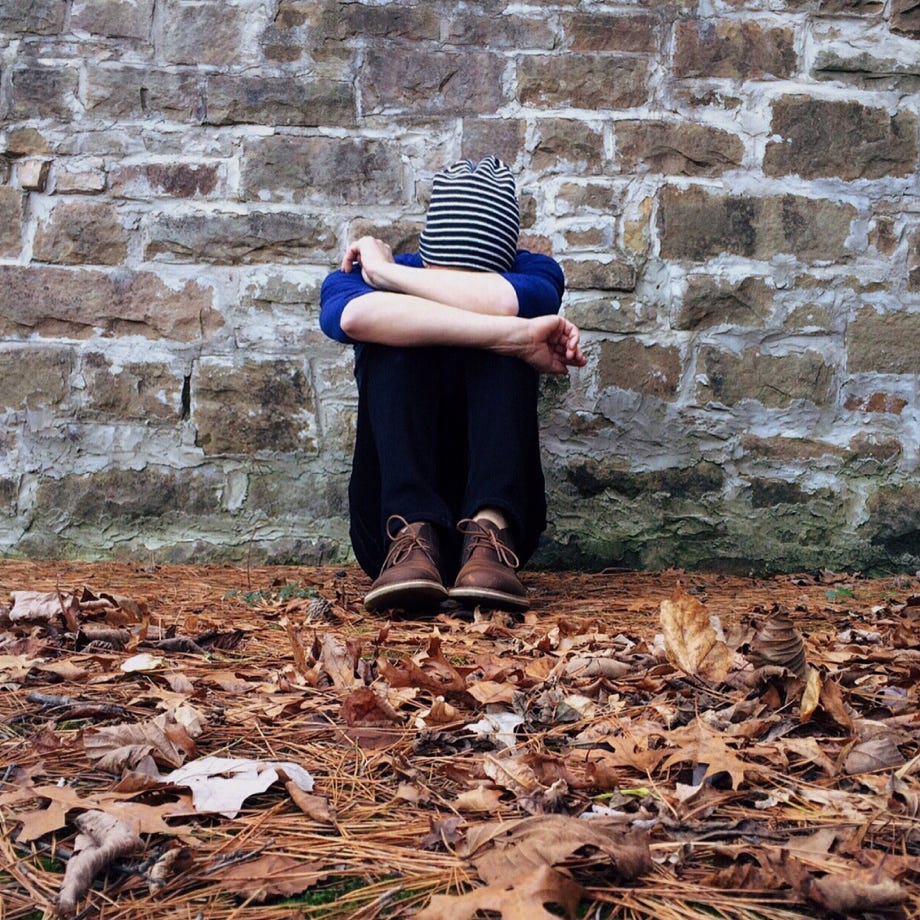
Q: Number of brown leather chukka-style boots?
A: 2